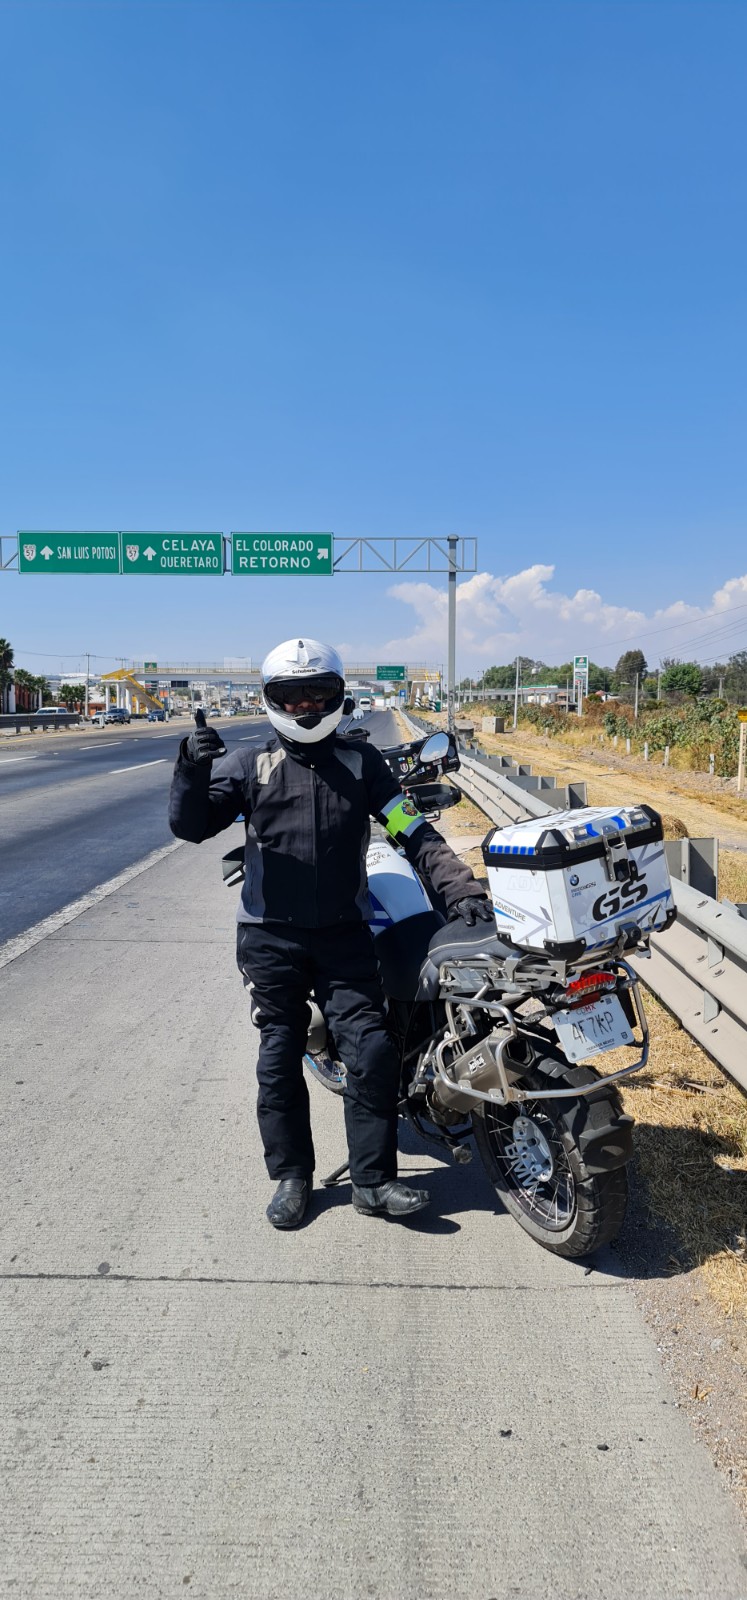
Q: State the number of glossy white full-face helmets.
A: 1